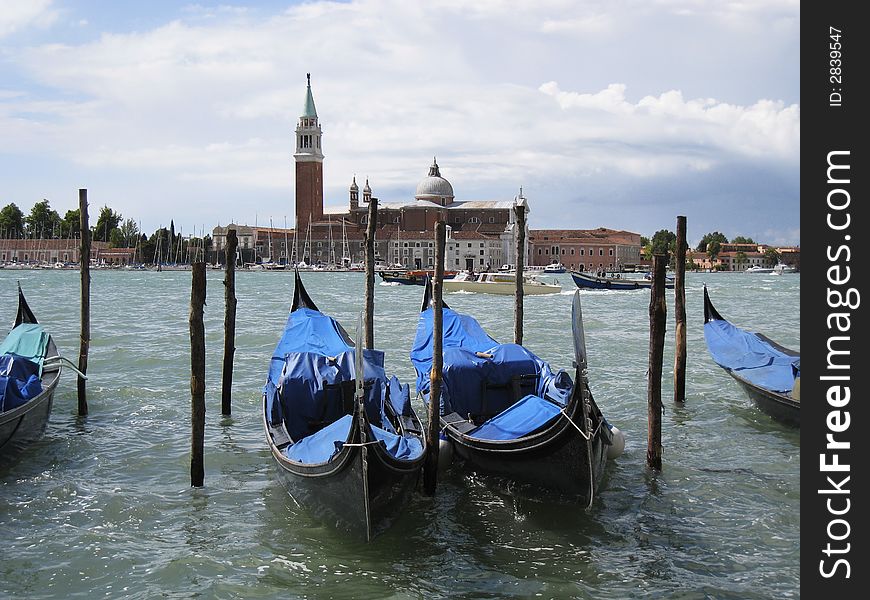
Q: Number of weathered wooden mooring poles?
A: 8